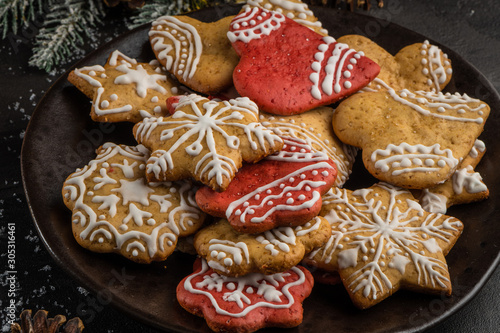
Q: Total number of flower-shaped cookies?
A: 2